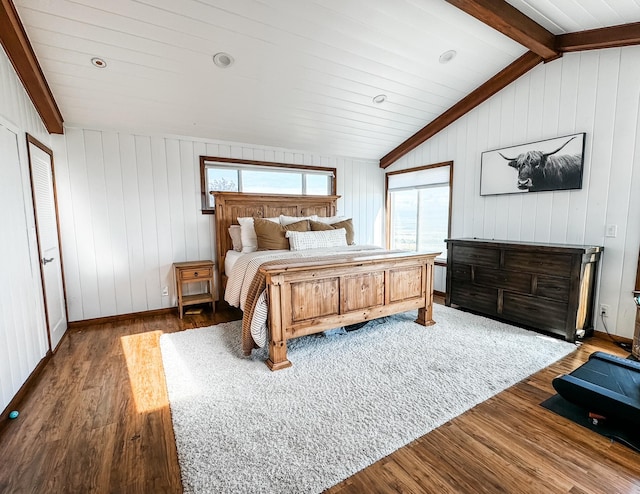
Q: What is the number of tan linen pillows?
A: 2